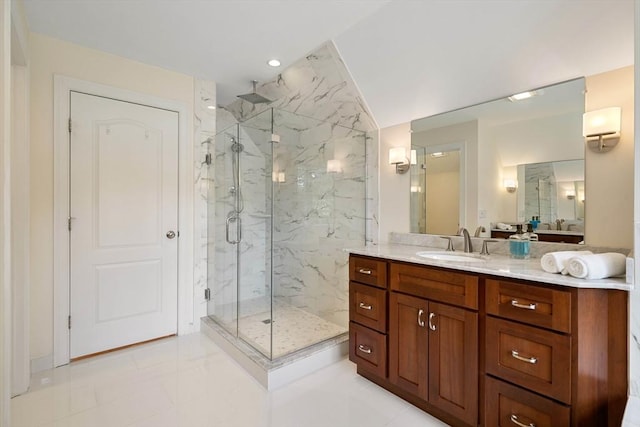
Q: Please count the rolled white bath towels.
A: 2